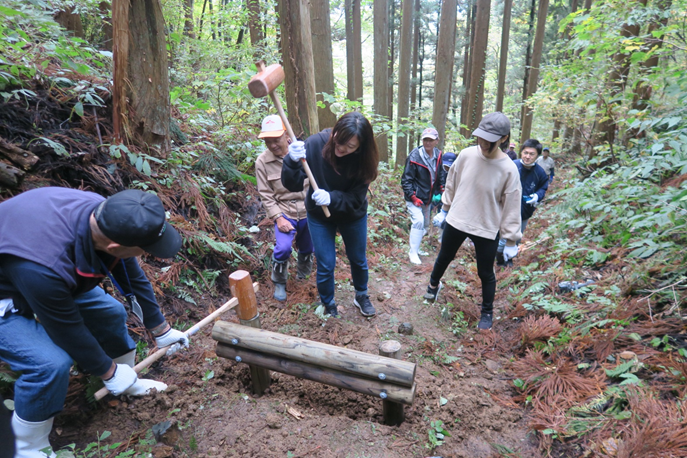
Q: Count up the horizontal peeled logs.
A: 2